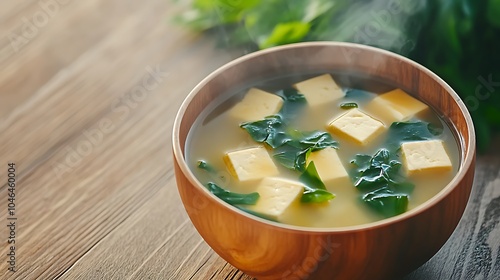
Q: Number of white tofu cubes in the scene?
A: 8